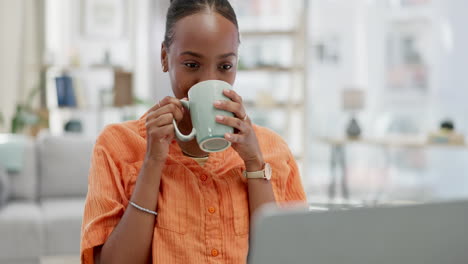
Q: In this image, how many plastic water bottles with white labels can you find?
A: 0